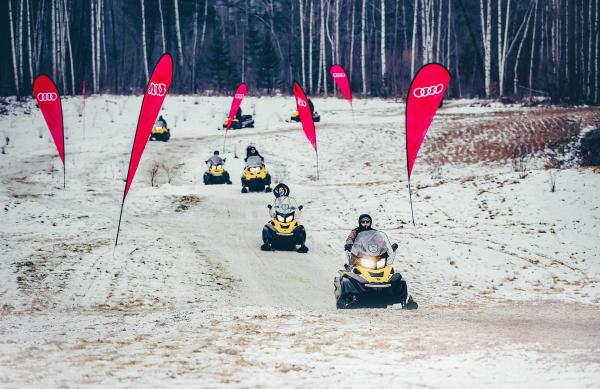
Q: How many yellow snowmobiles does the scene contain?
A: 7